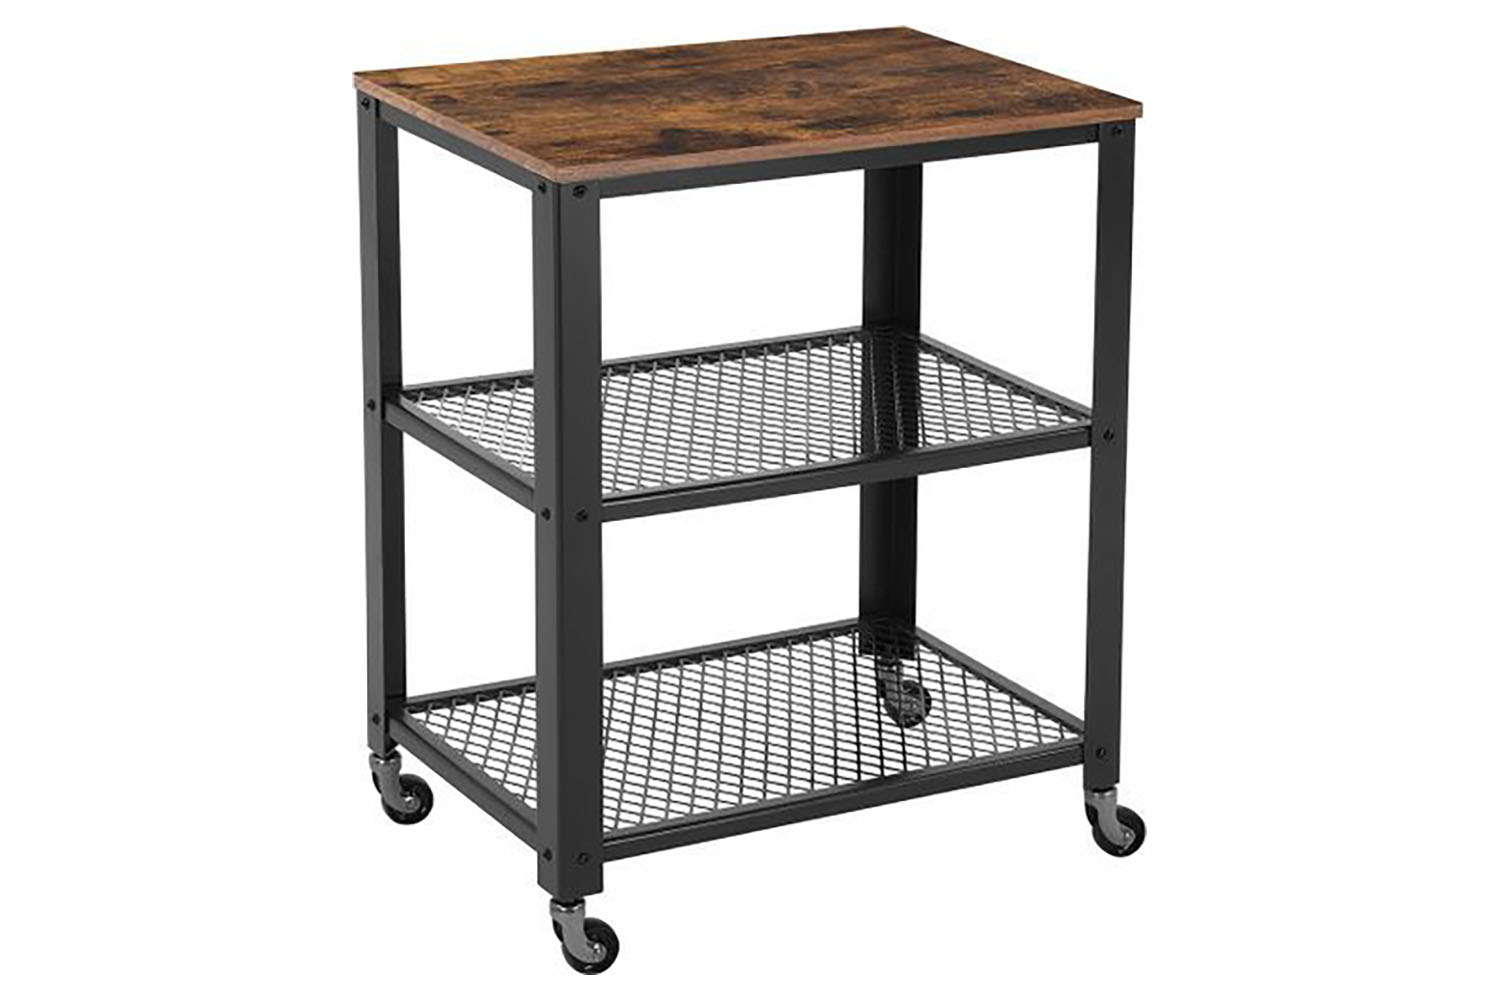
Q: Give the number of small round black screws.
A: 12